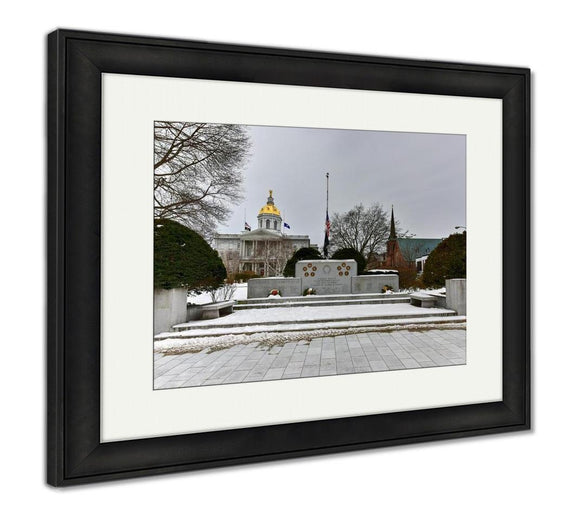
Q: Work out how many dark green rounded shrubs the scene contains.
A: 4